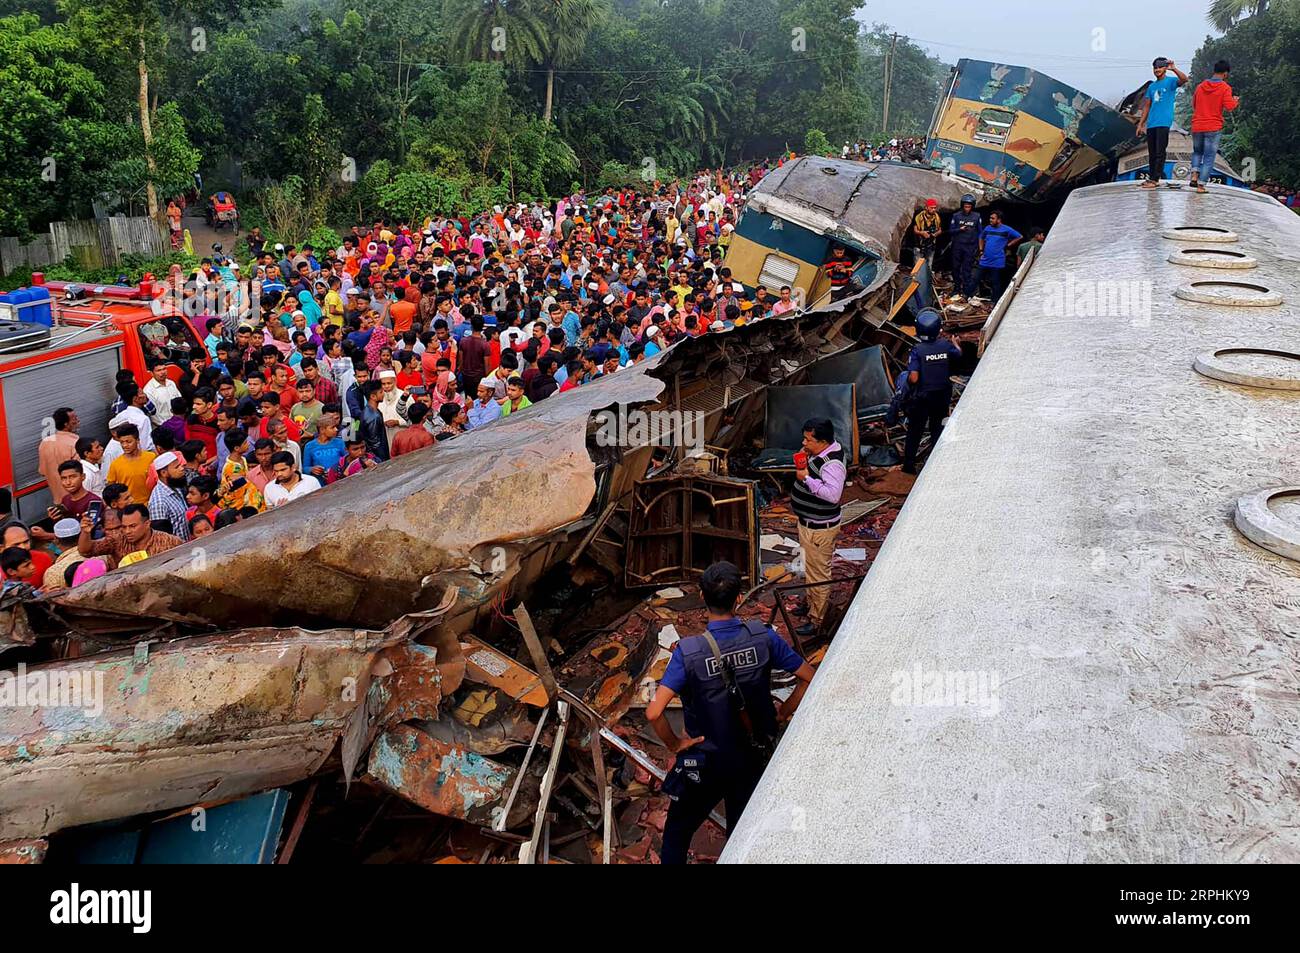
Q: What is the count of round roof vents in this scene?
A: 5